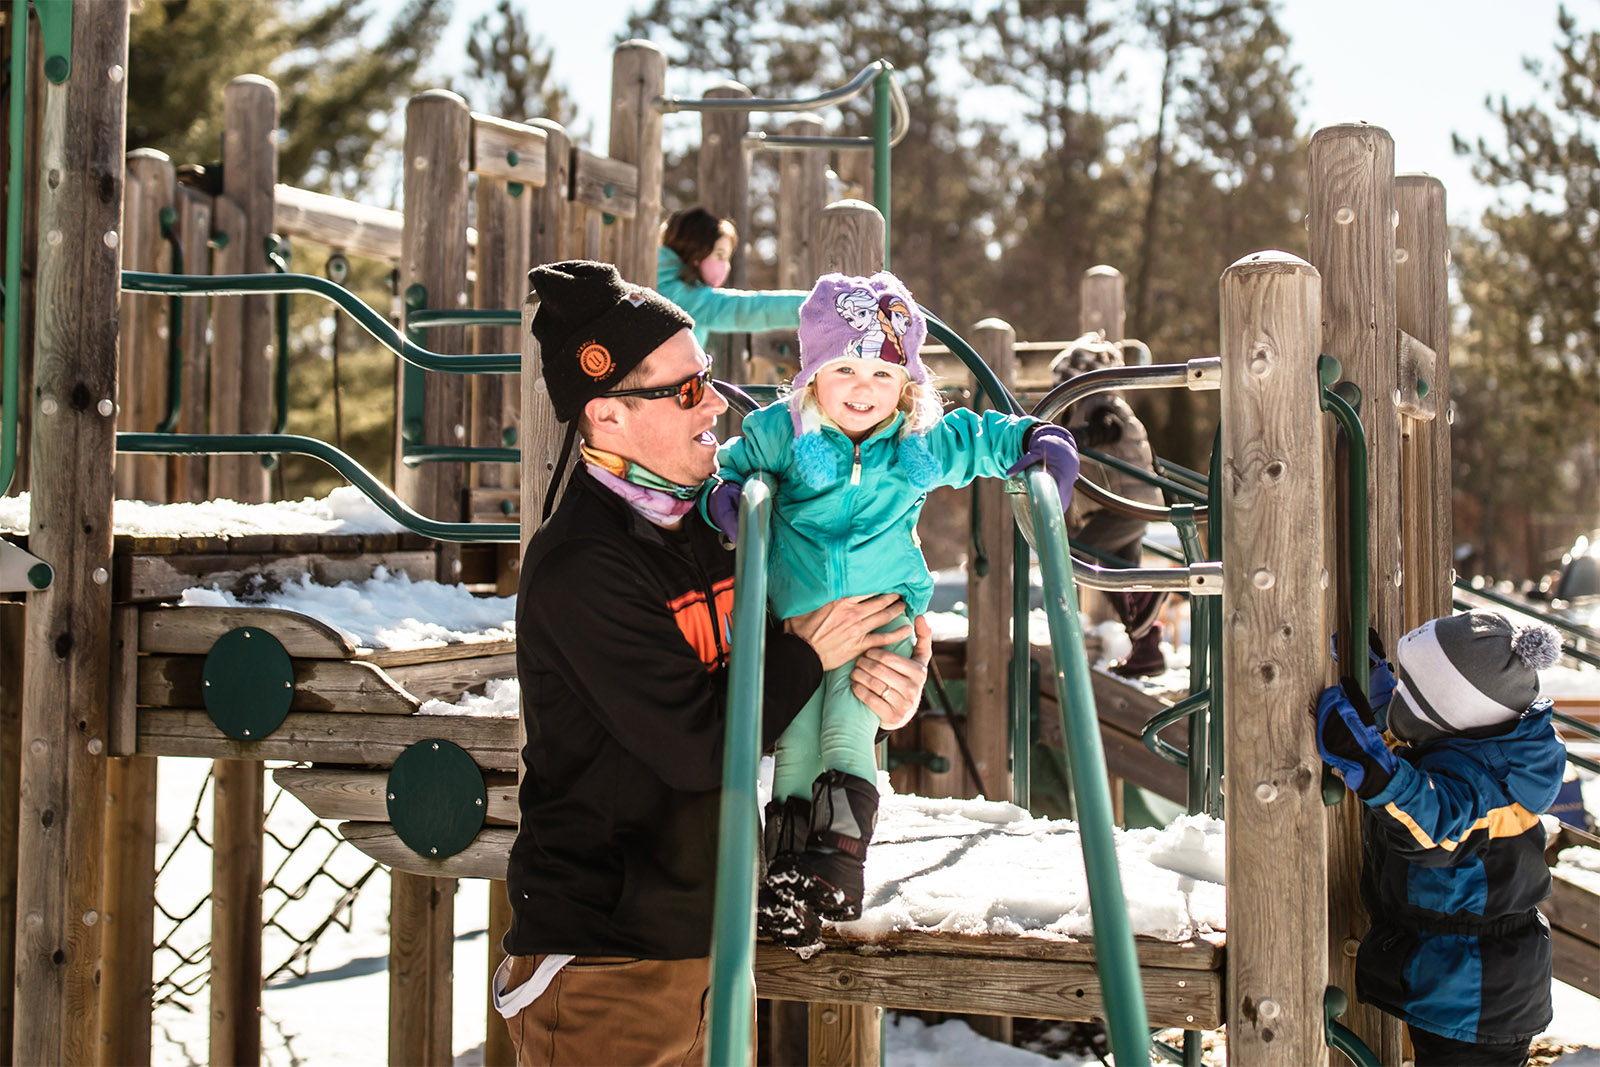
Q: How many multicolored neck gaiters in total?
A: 1